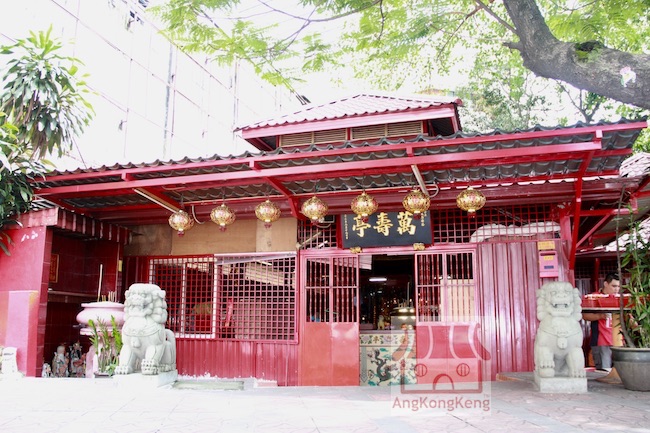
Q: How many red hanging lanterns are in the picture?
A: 7